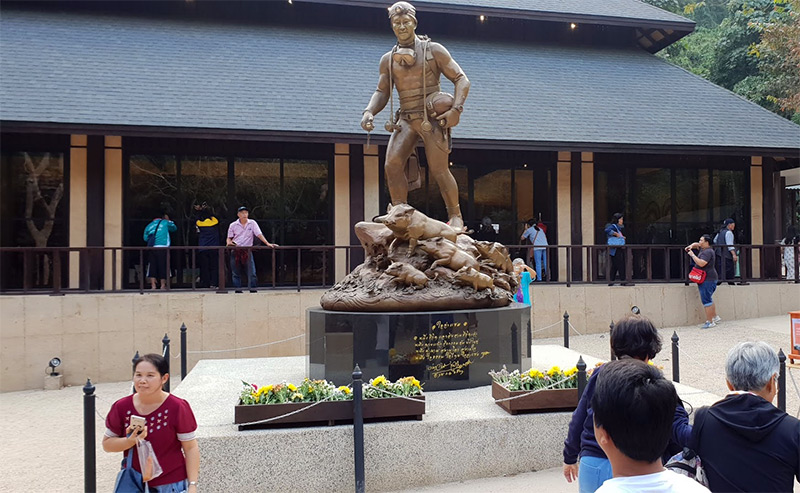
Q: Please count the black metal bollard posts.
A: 10